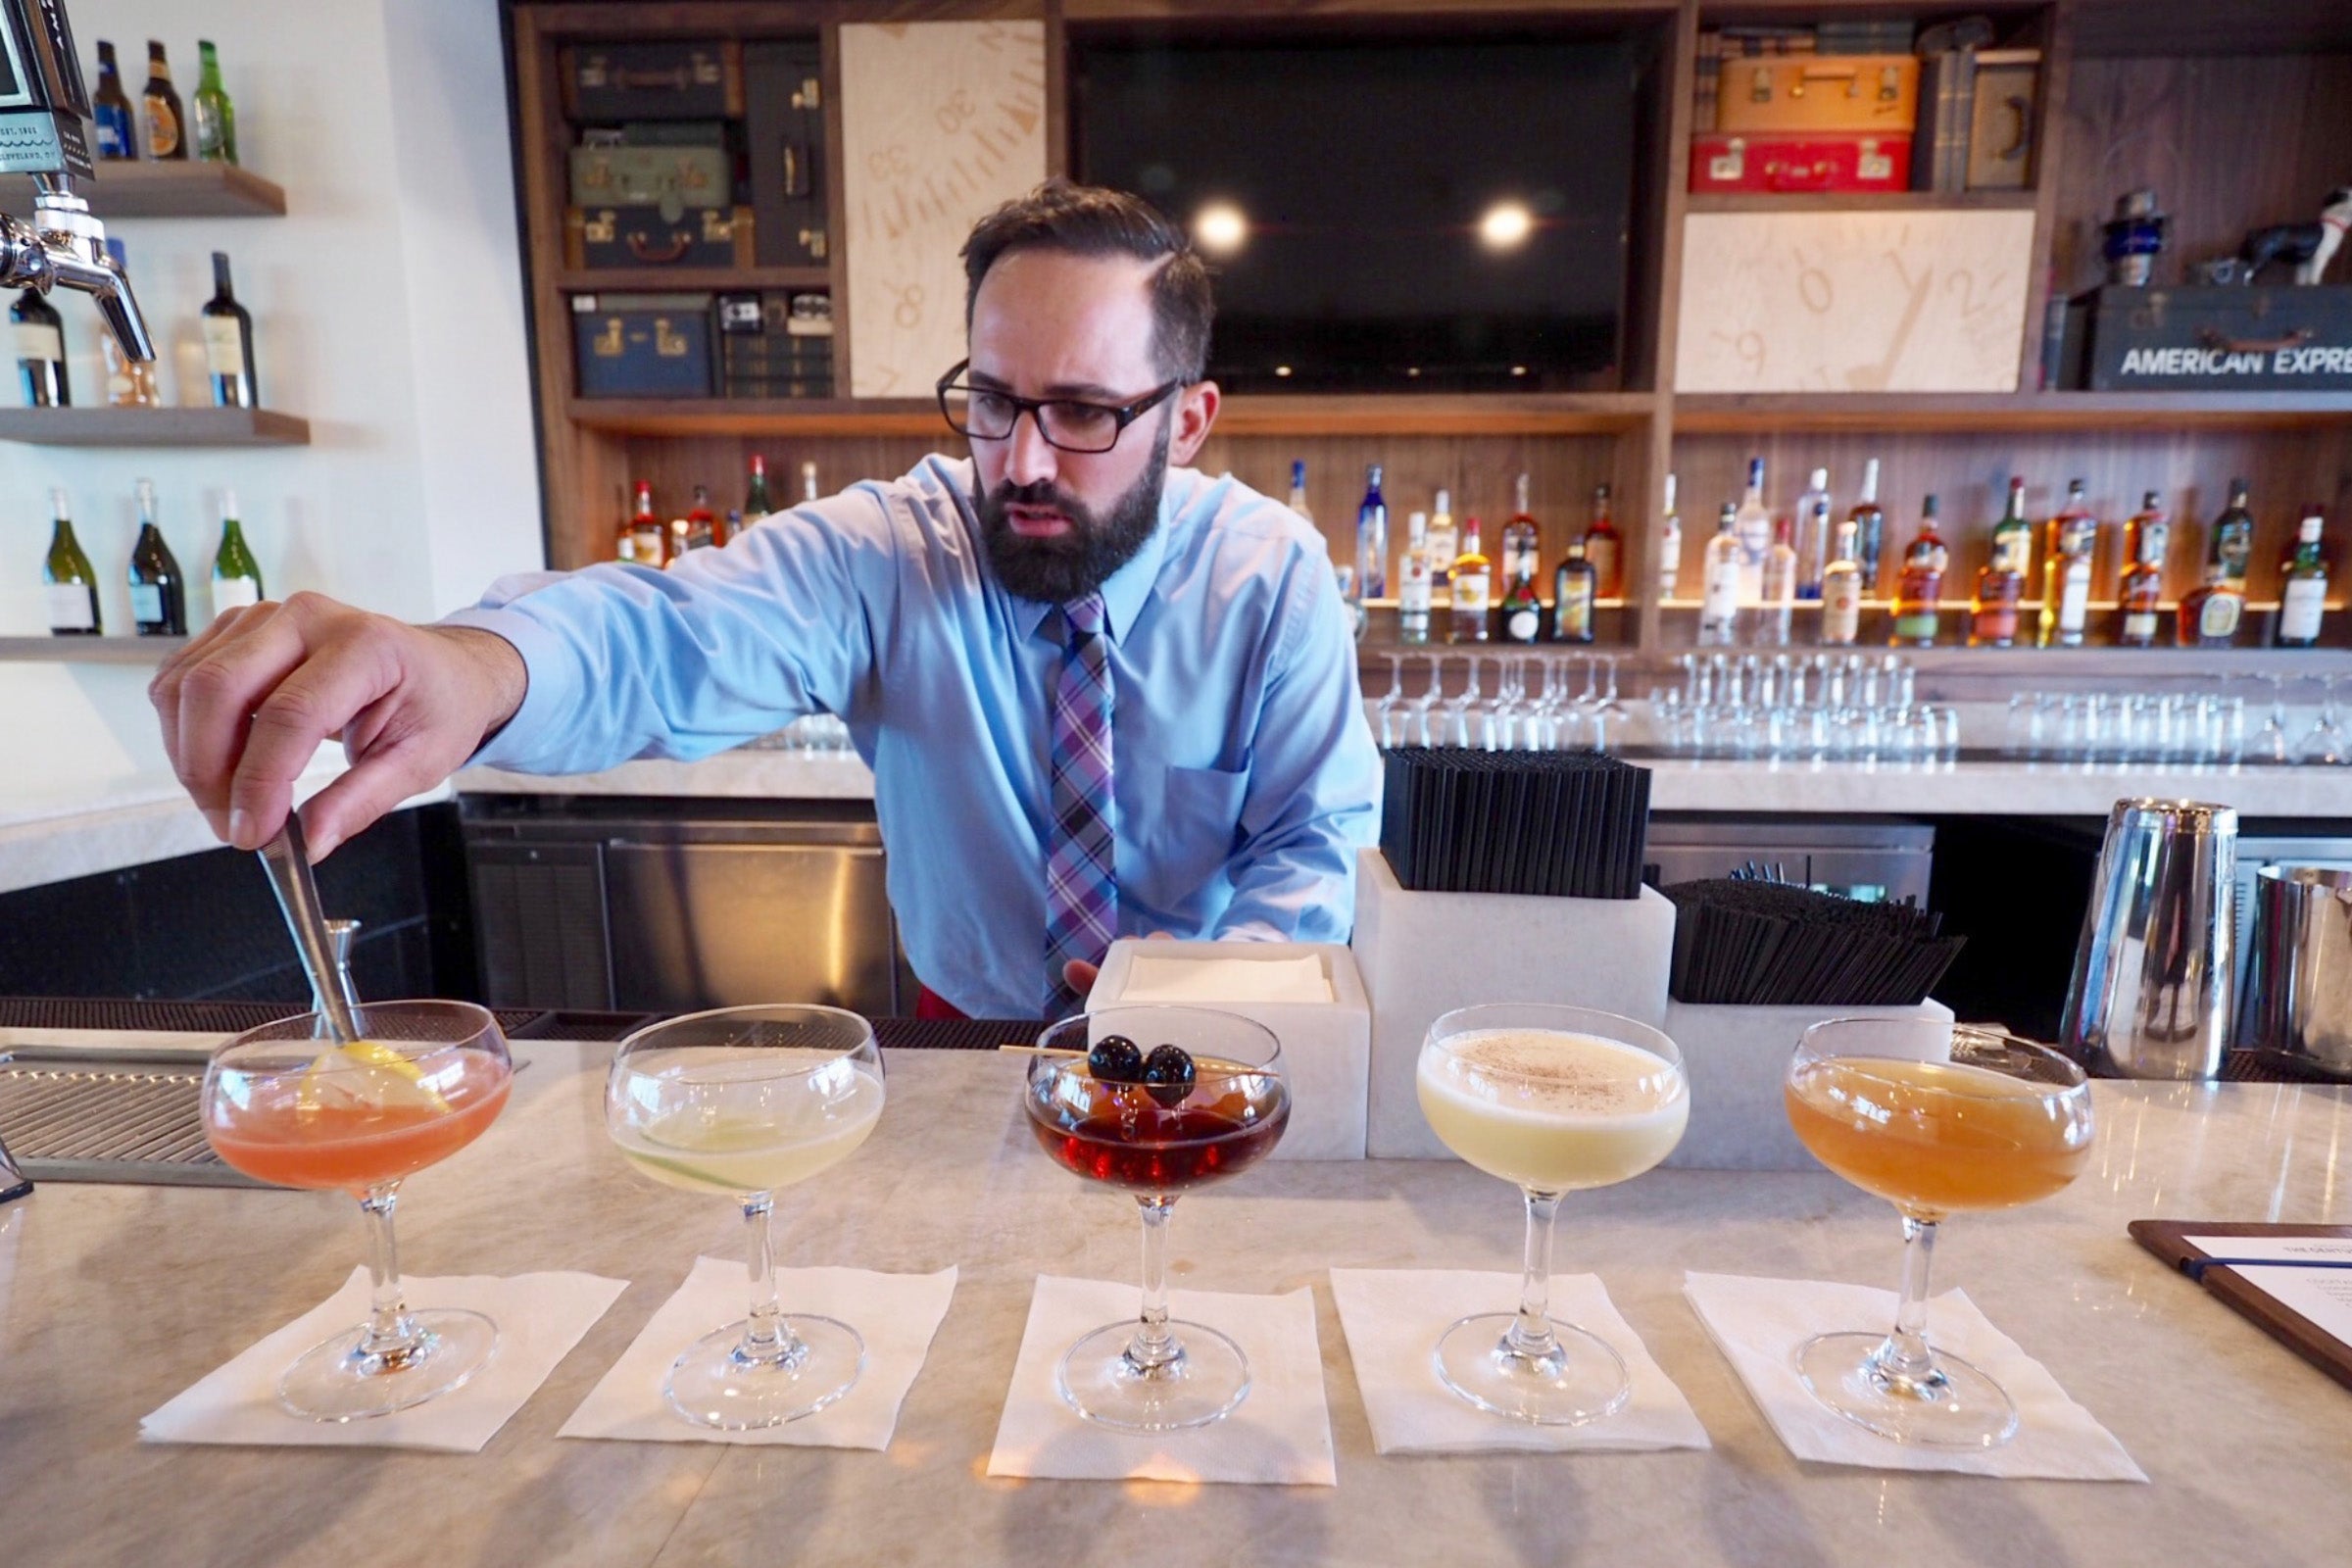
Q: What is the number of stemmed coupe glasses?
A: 5